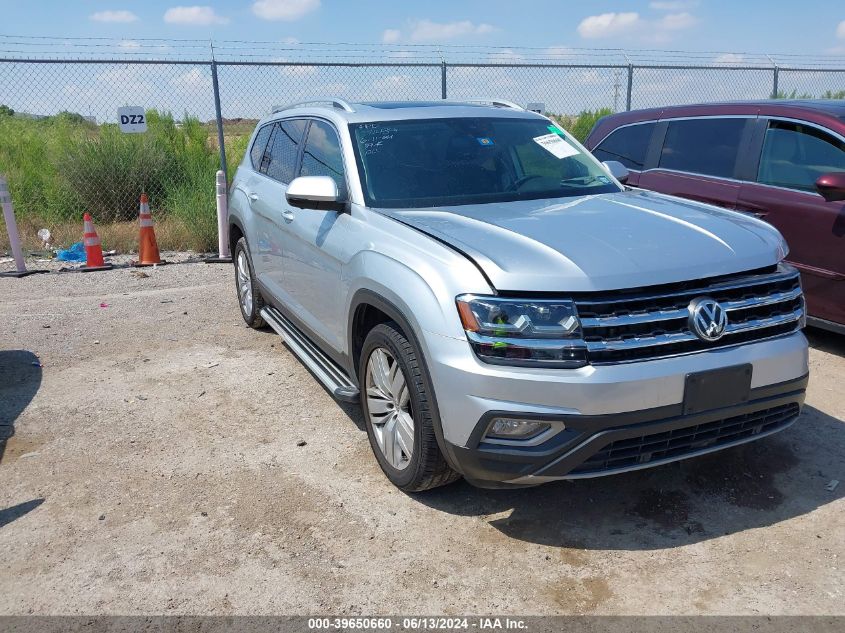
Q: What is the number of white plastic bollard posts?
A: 2